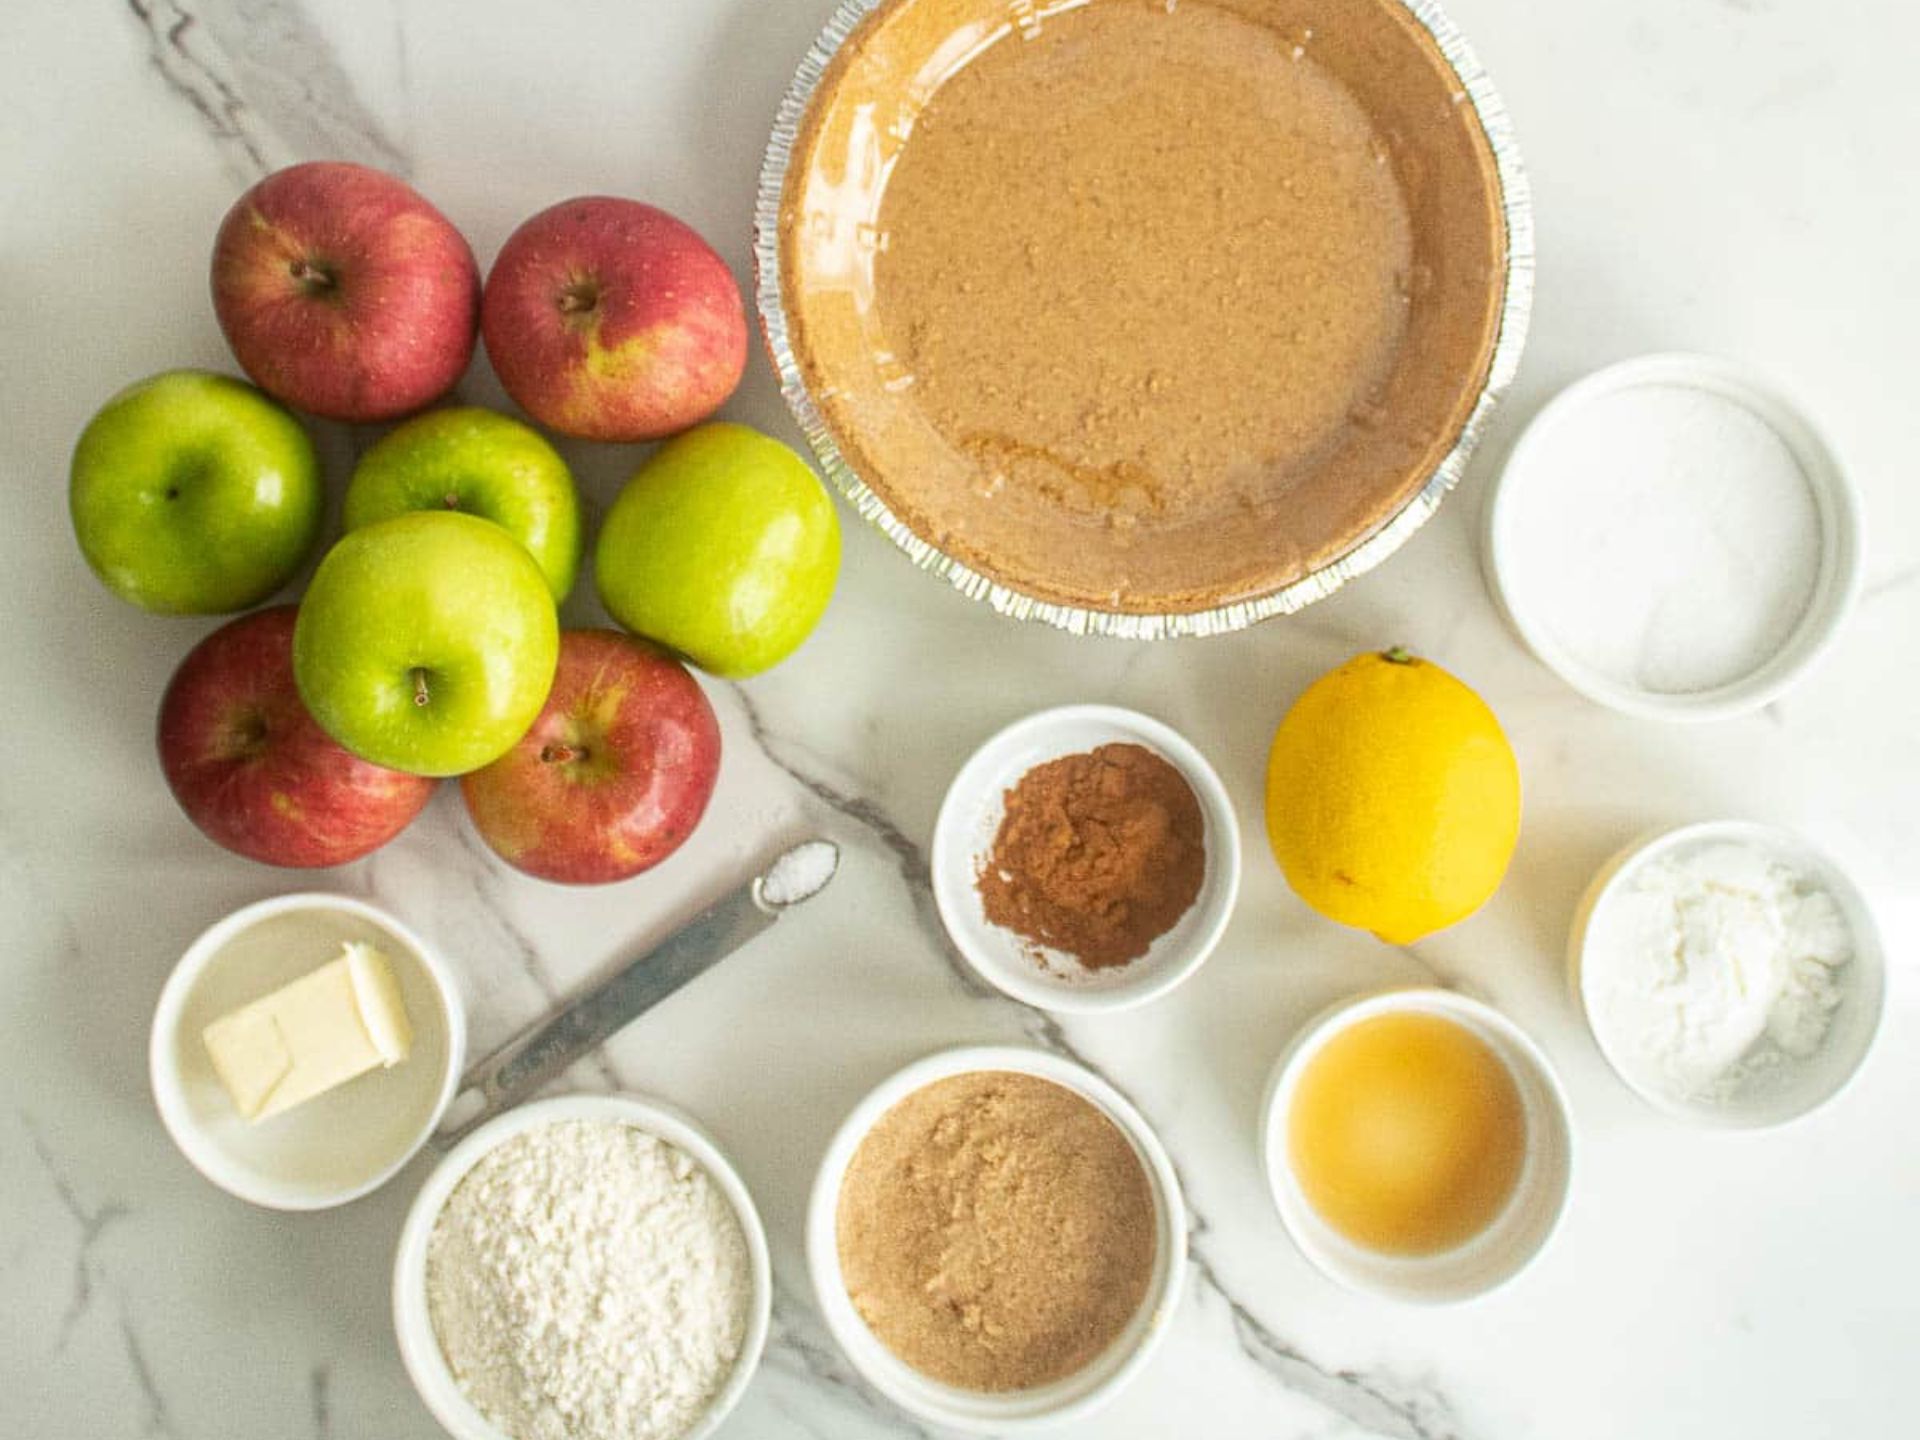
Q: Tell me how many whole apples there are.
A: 8